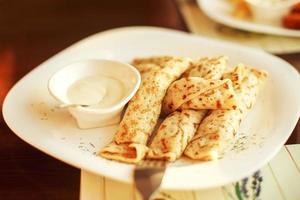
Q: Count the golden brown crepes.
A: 4